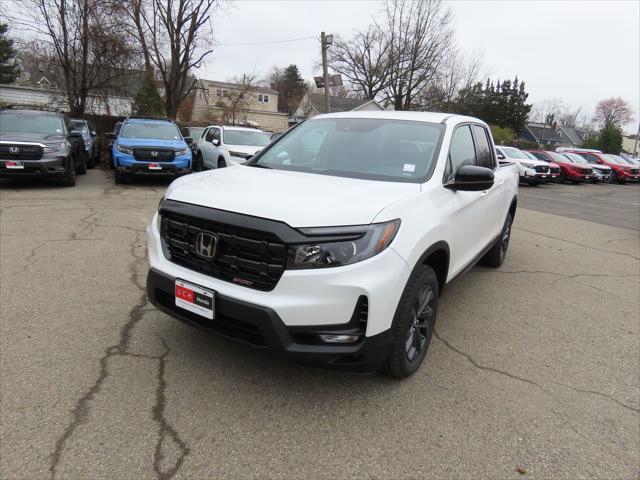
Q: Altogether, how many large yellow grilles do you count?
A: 0